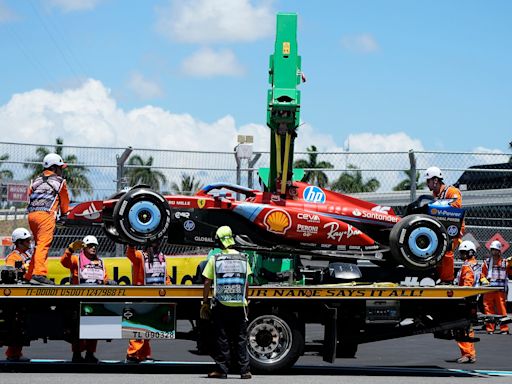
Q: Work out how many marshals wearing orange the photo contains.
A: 7